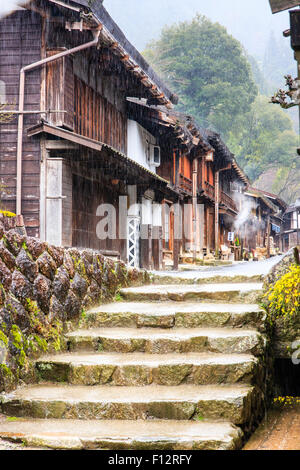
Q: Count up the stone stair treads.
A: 7